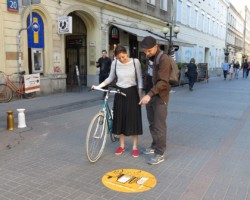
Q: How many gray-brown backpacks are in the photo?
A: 1